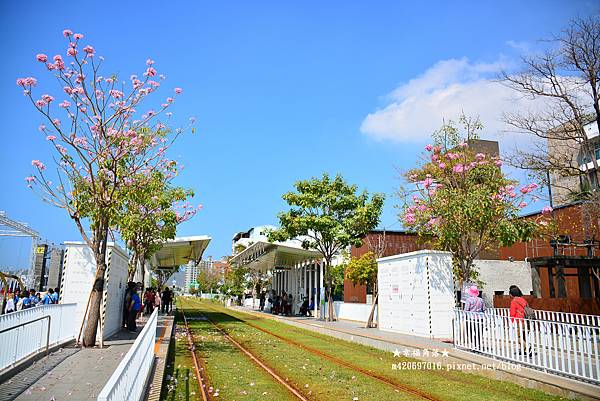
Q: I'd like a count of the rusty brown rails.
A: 3